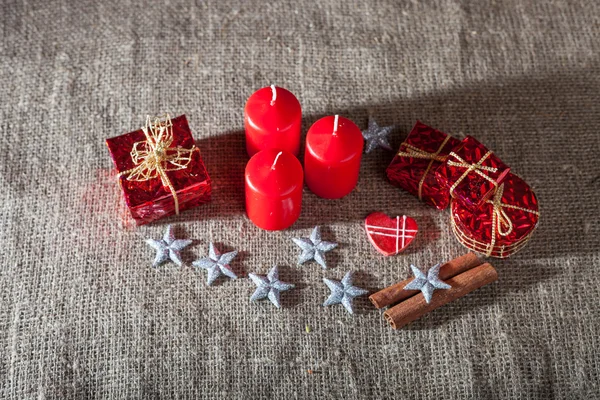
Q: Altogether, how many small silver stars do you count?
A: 7